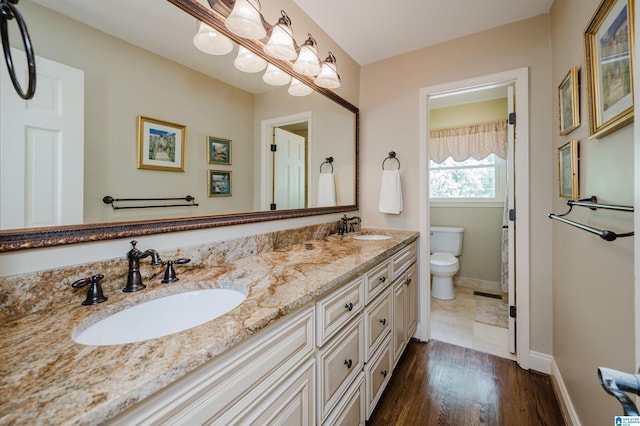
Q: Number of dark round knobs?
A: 7